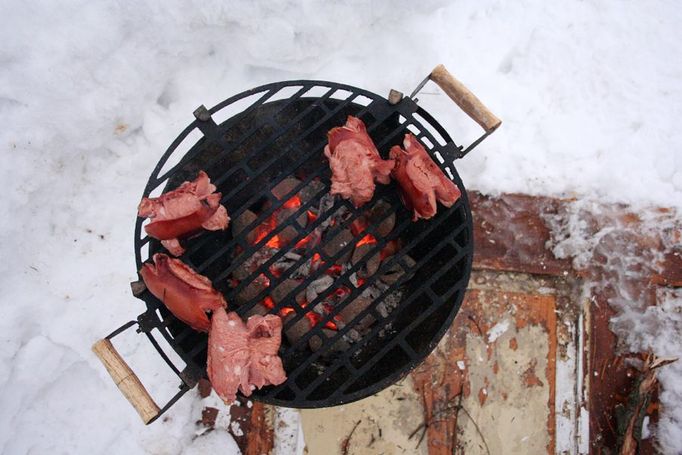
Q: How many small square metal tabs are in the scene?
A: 3